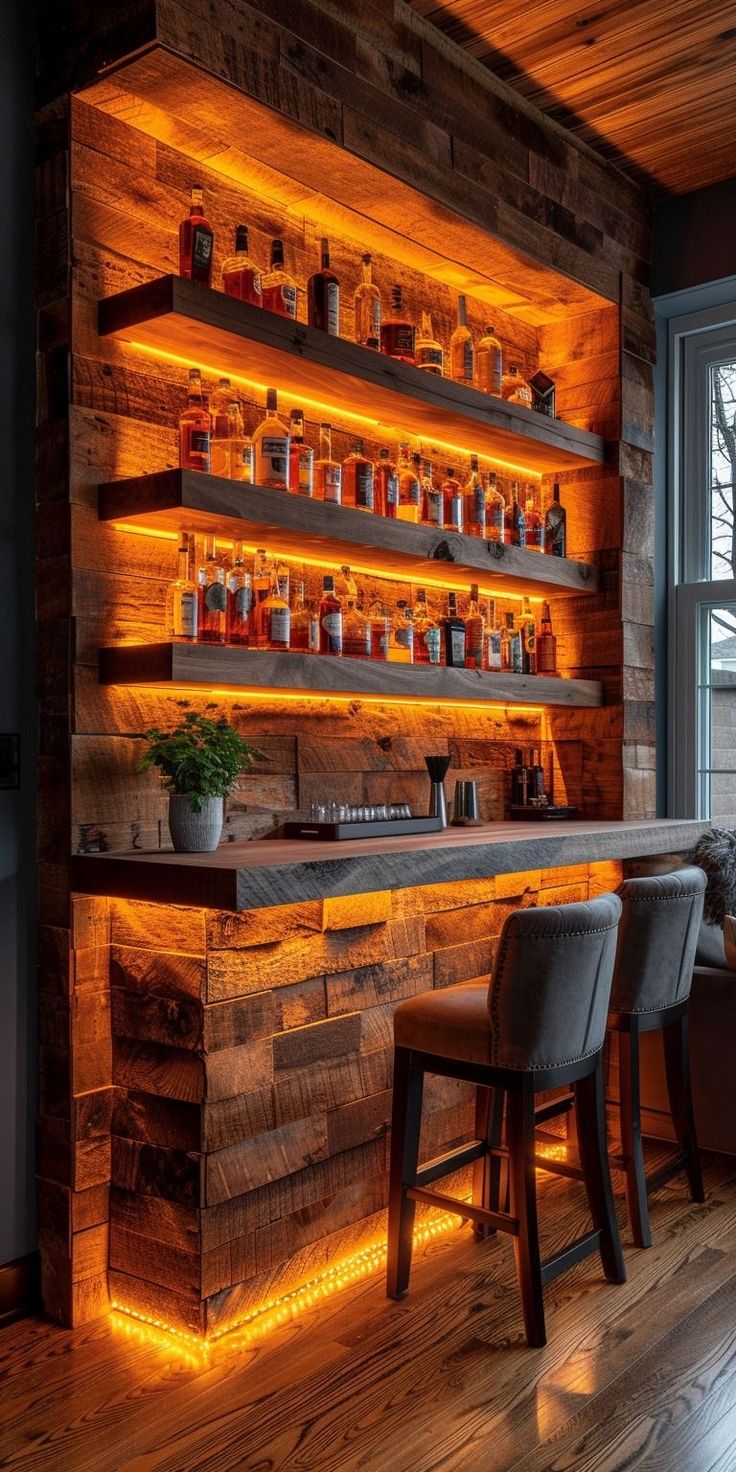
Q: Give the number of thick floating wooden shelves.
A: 3